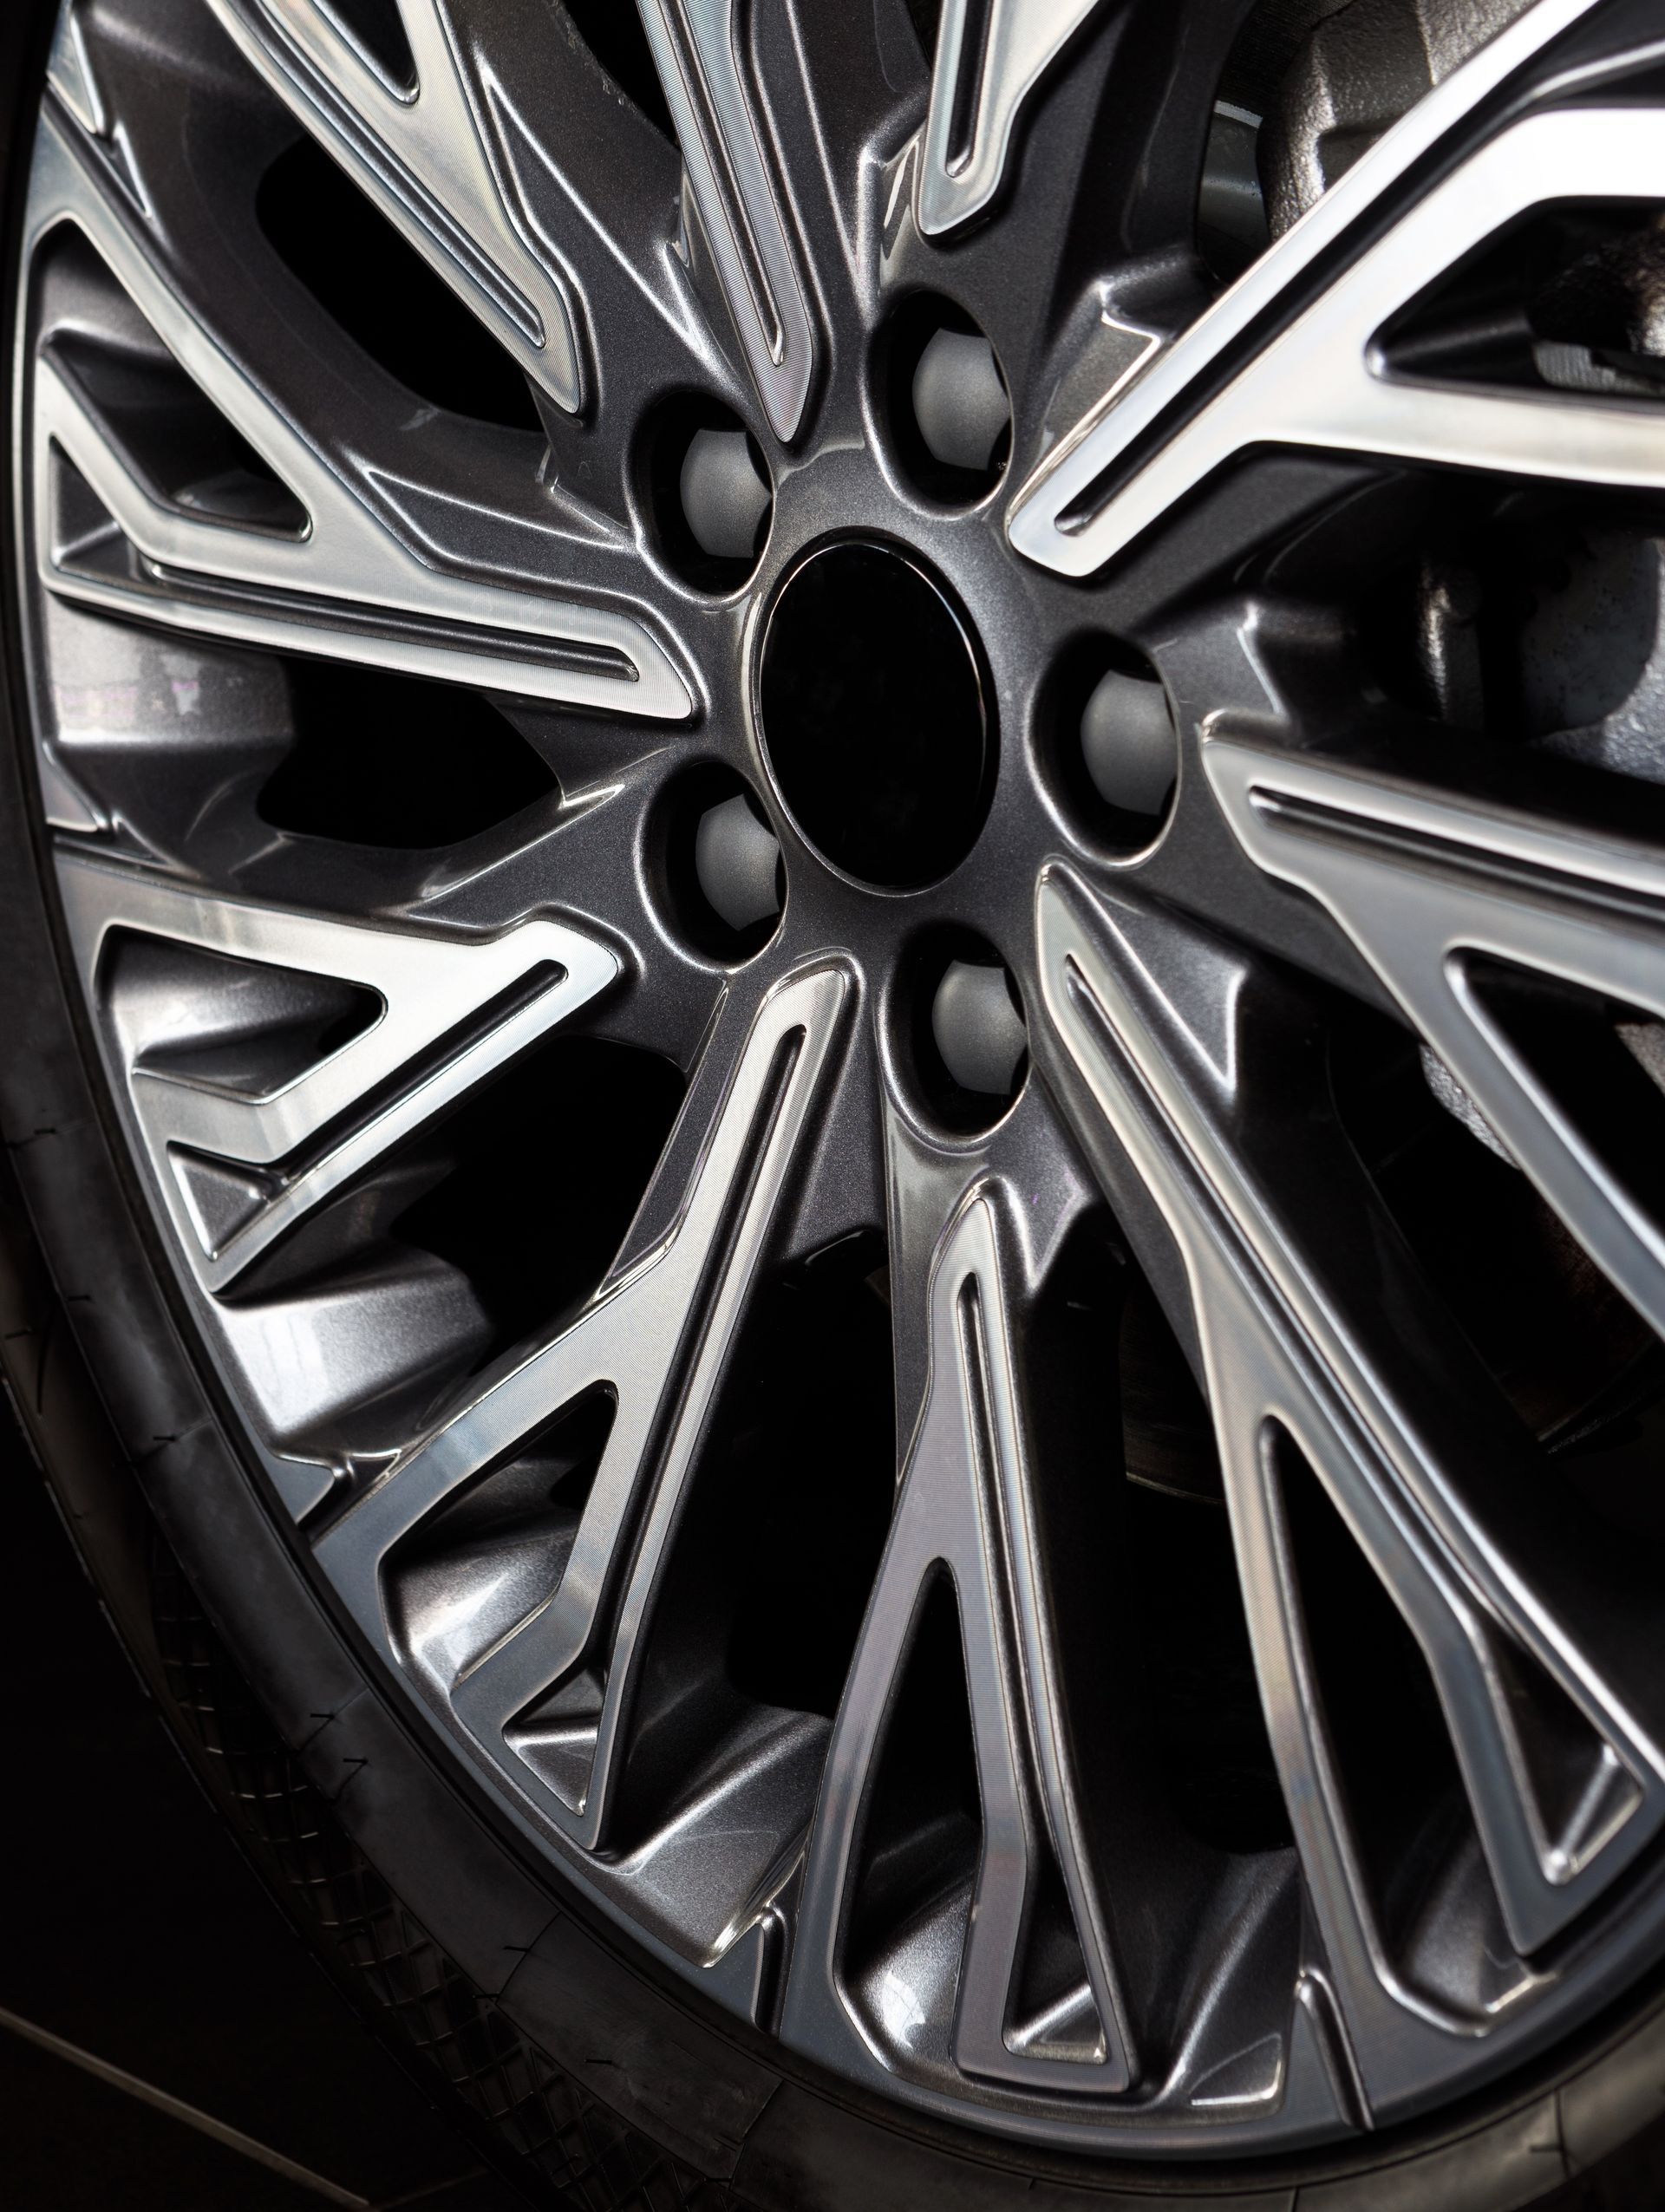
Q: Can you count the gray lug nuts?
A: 5